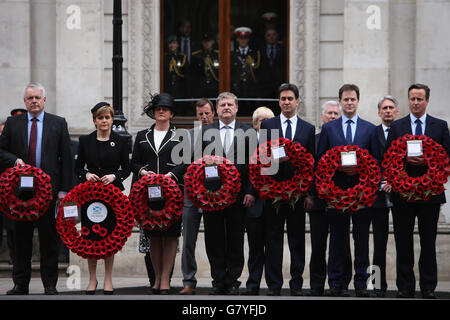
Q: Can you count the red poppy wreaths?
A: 7